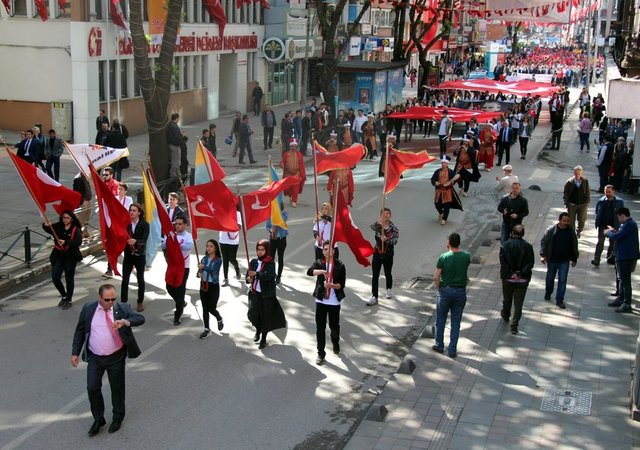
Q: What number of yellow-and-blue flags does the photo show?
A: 3